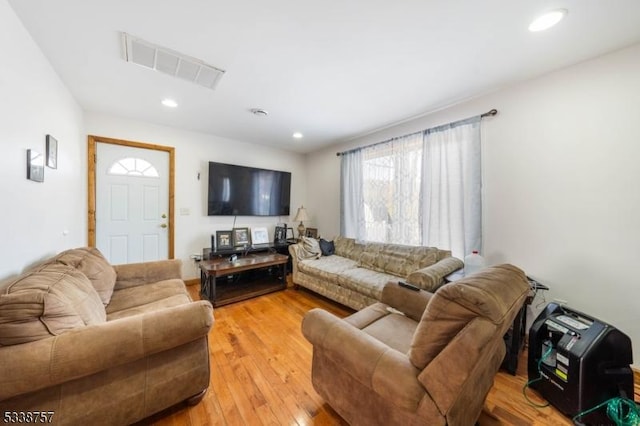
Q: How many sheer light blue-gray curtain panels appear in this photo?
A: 2